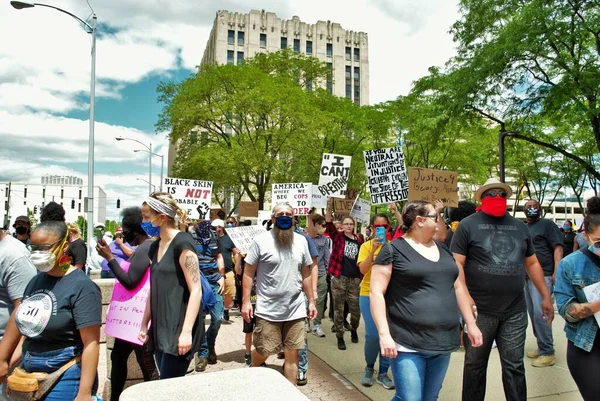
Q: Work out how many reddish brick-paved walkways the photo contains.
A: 1